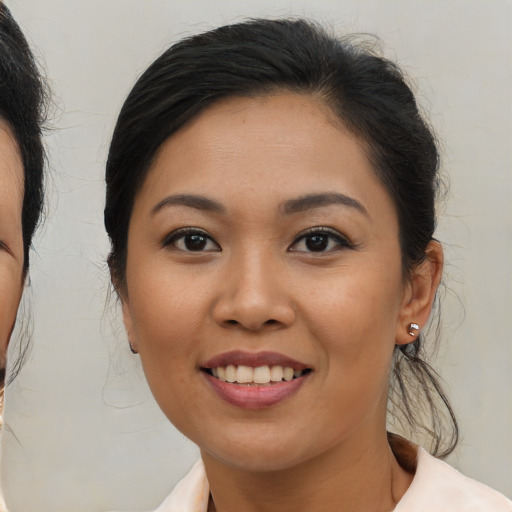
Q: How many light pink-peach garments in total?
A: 1